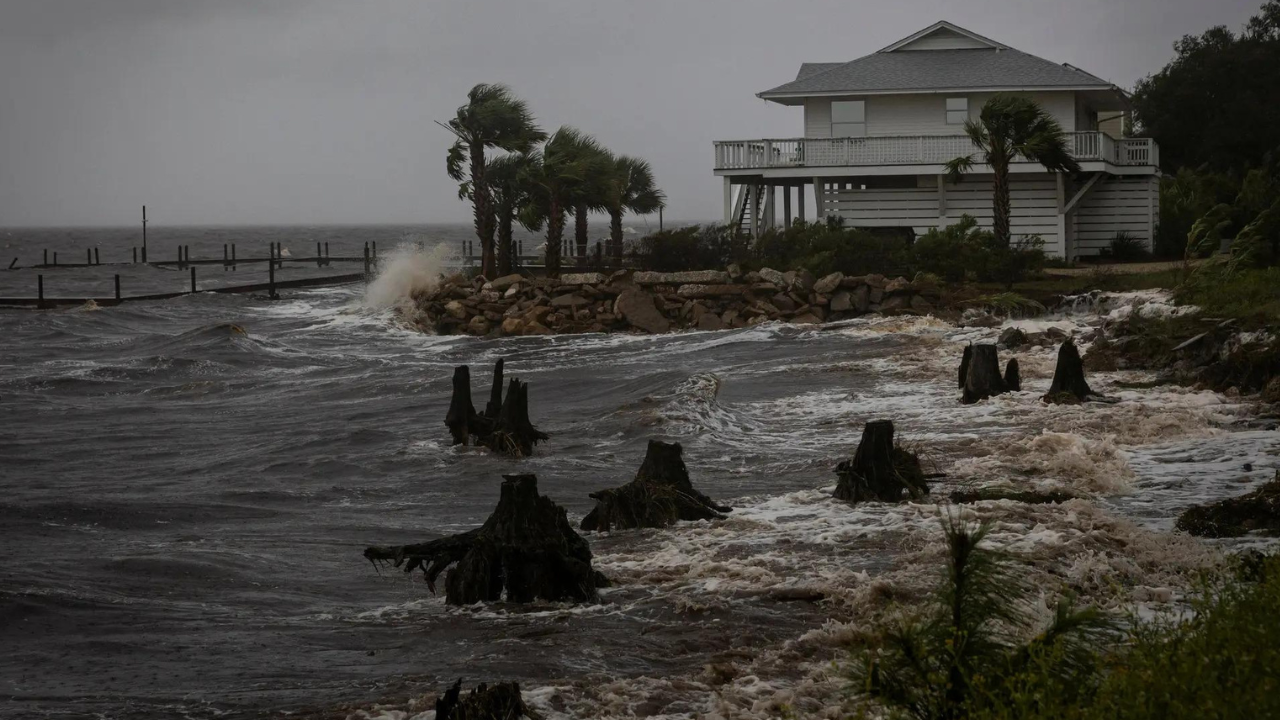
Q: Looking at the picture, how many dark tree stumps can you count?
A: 7